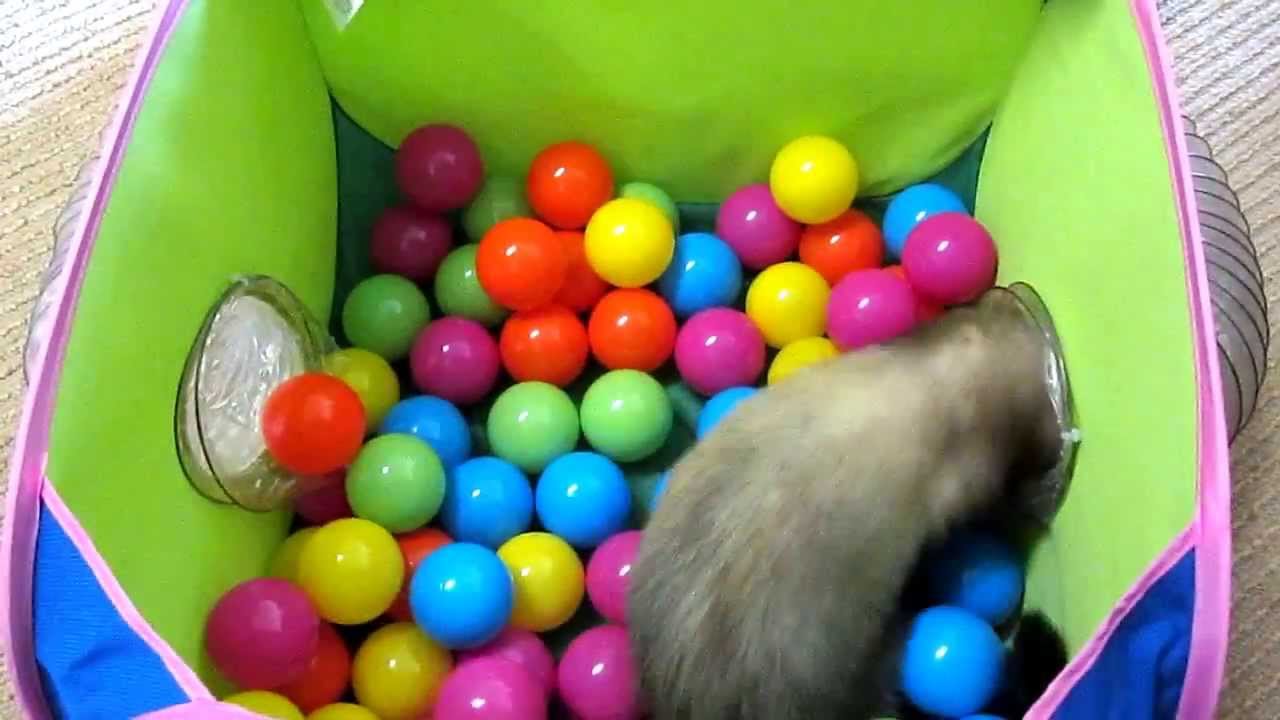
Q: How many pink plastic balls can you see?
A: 13